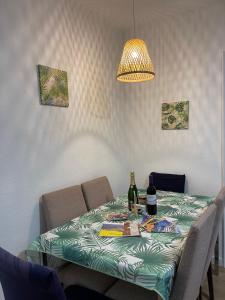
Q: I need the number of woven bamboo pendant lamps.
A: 1